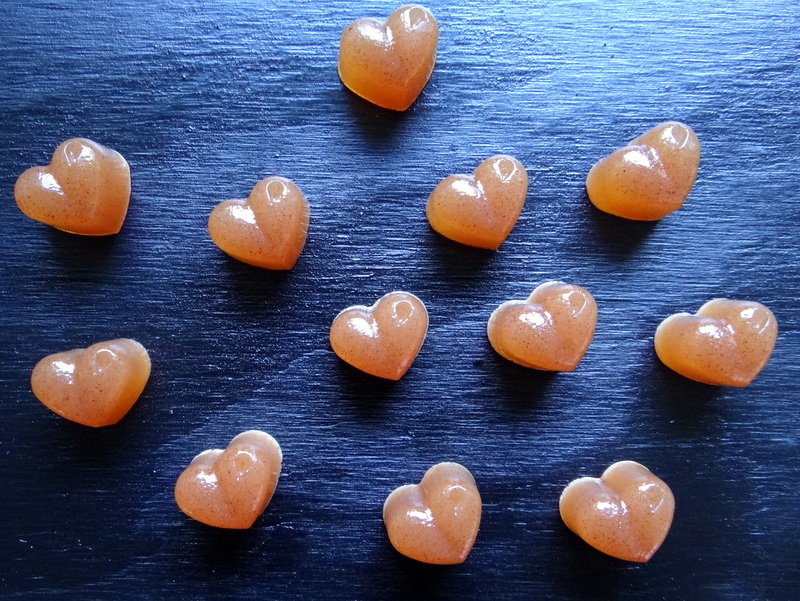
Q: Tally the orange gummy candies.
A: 12